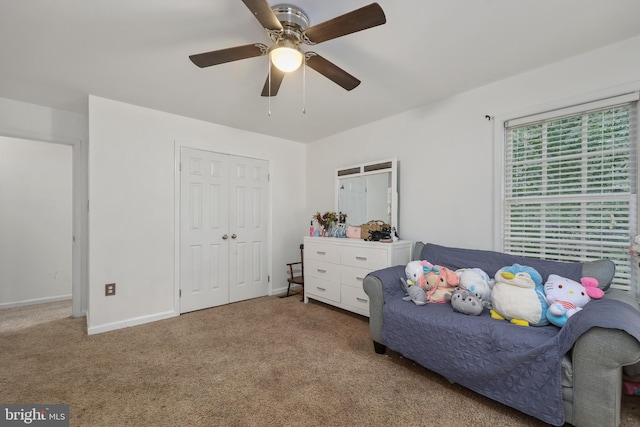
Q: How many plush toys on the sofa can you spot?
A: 7